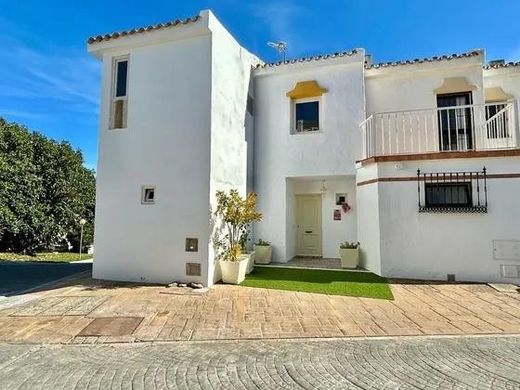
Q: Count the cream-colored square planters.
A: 4